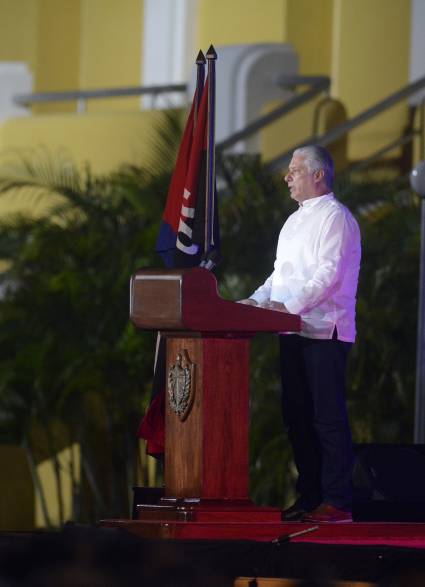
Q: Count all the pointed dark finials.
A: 2